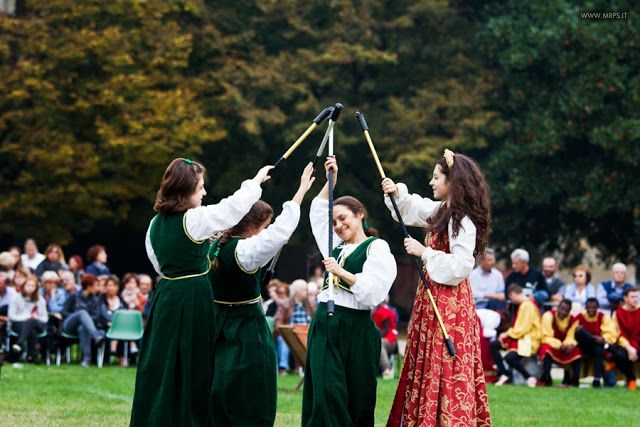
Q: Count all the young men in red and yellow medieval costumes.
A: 4